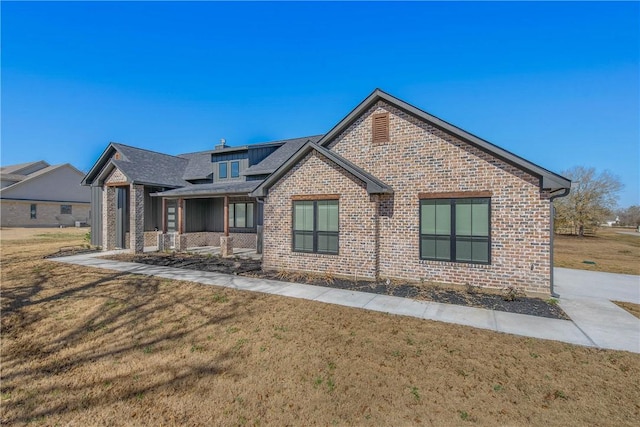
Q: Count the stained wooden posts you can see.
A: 3